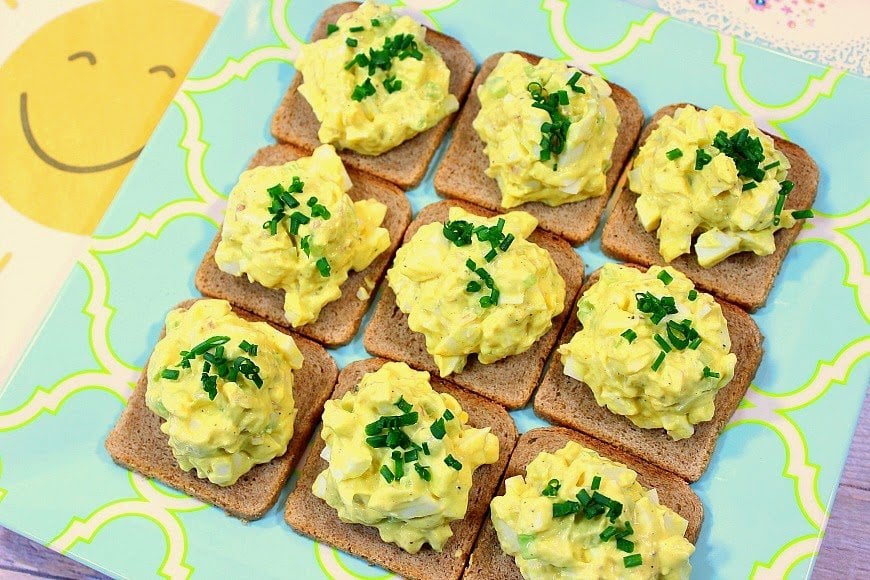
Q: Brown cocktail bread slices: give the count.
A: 9